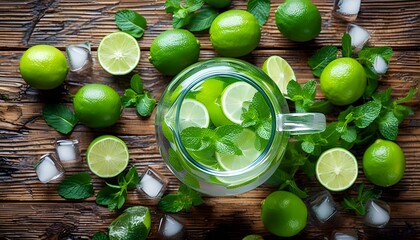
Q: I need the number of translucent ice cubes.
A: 11